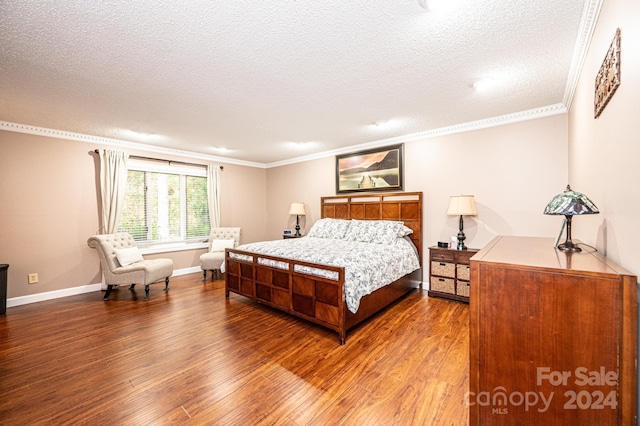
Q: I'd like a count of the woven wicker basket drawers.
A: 4